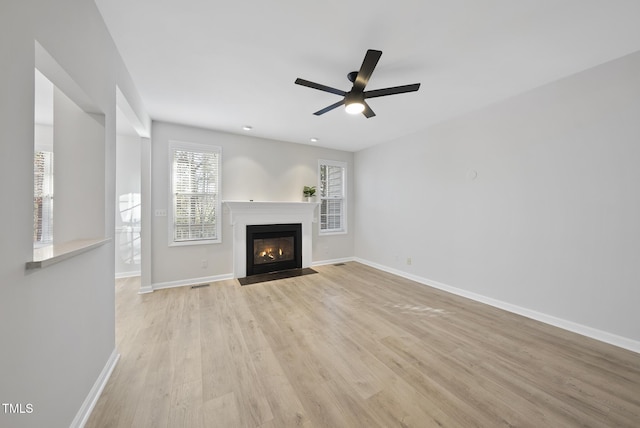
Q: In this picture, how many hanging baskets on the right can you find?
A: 0